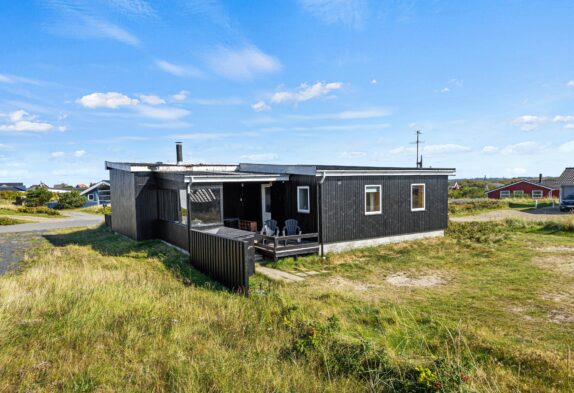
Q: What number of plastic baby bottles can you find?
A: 0